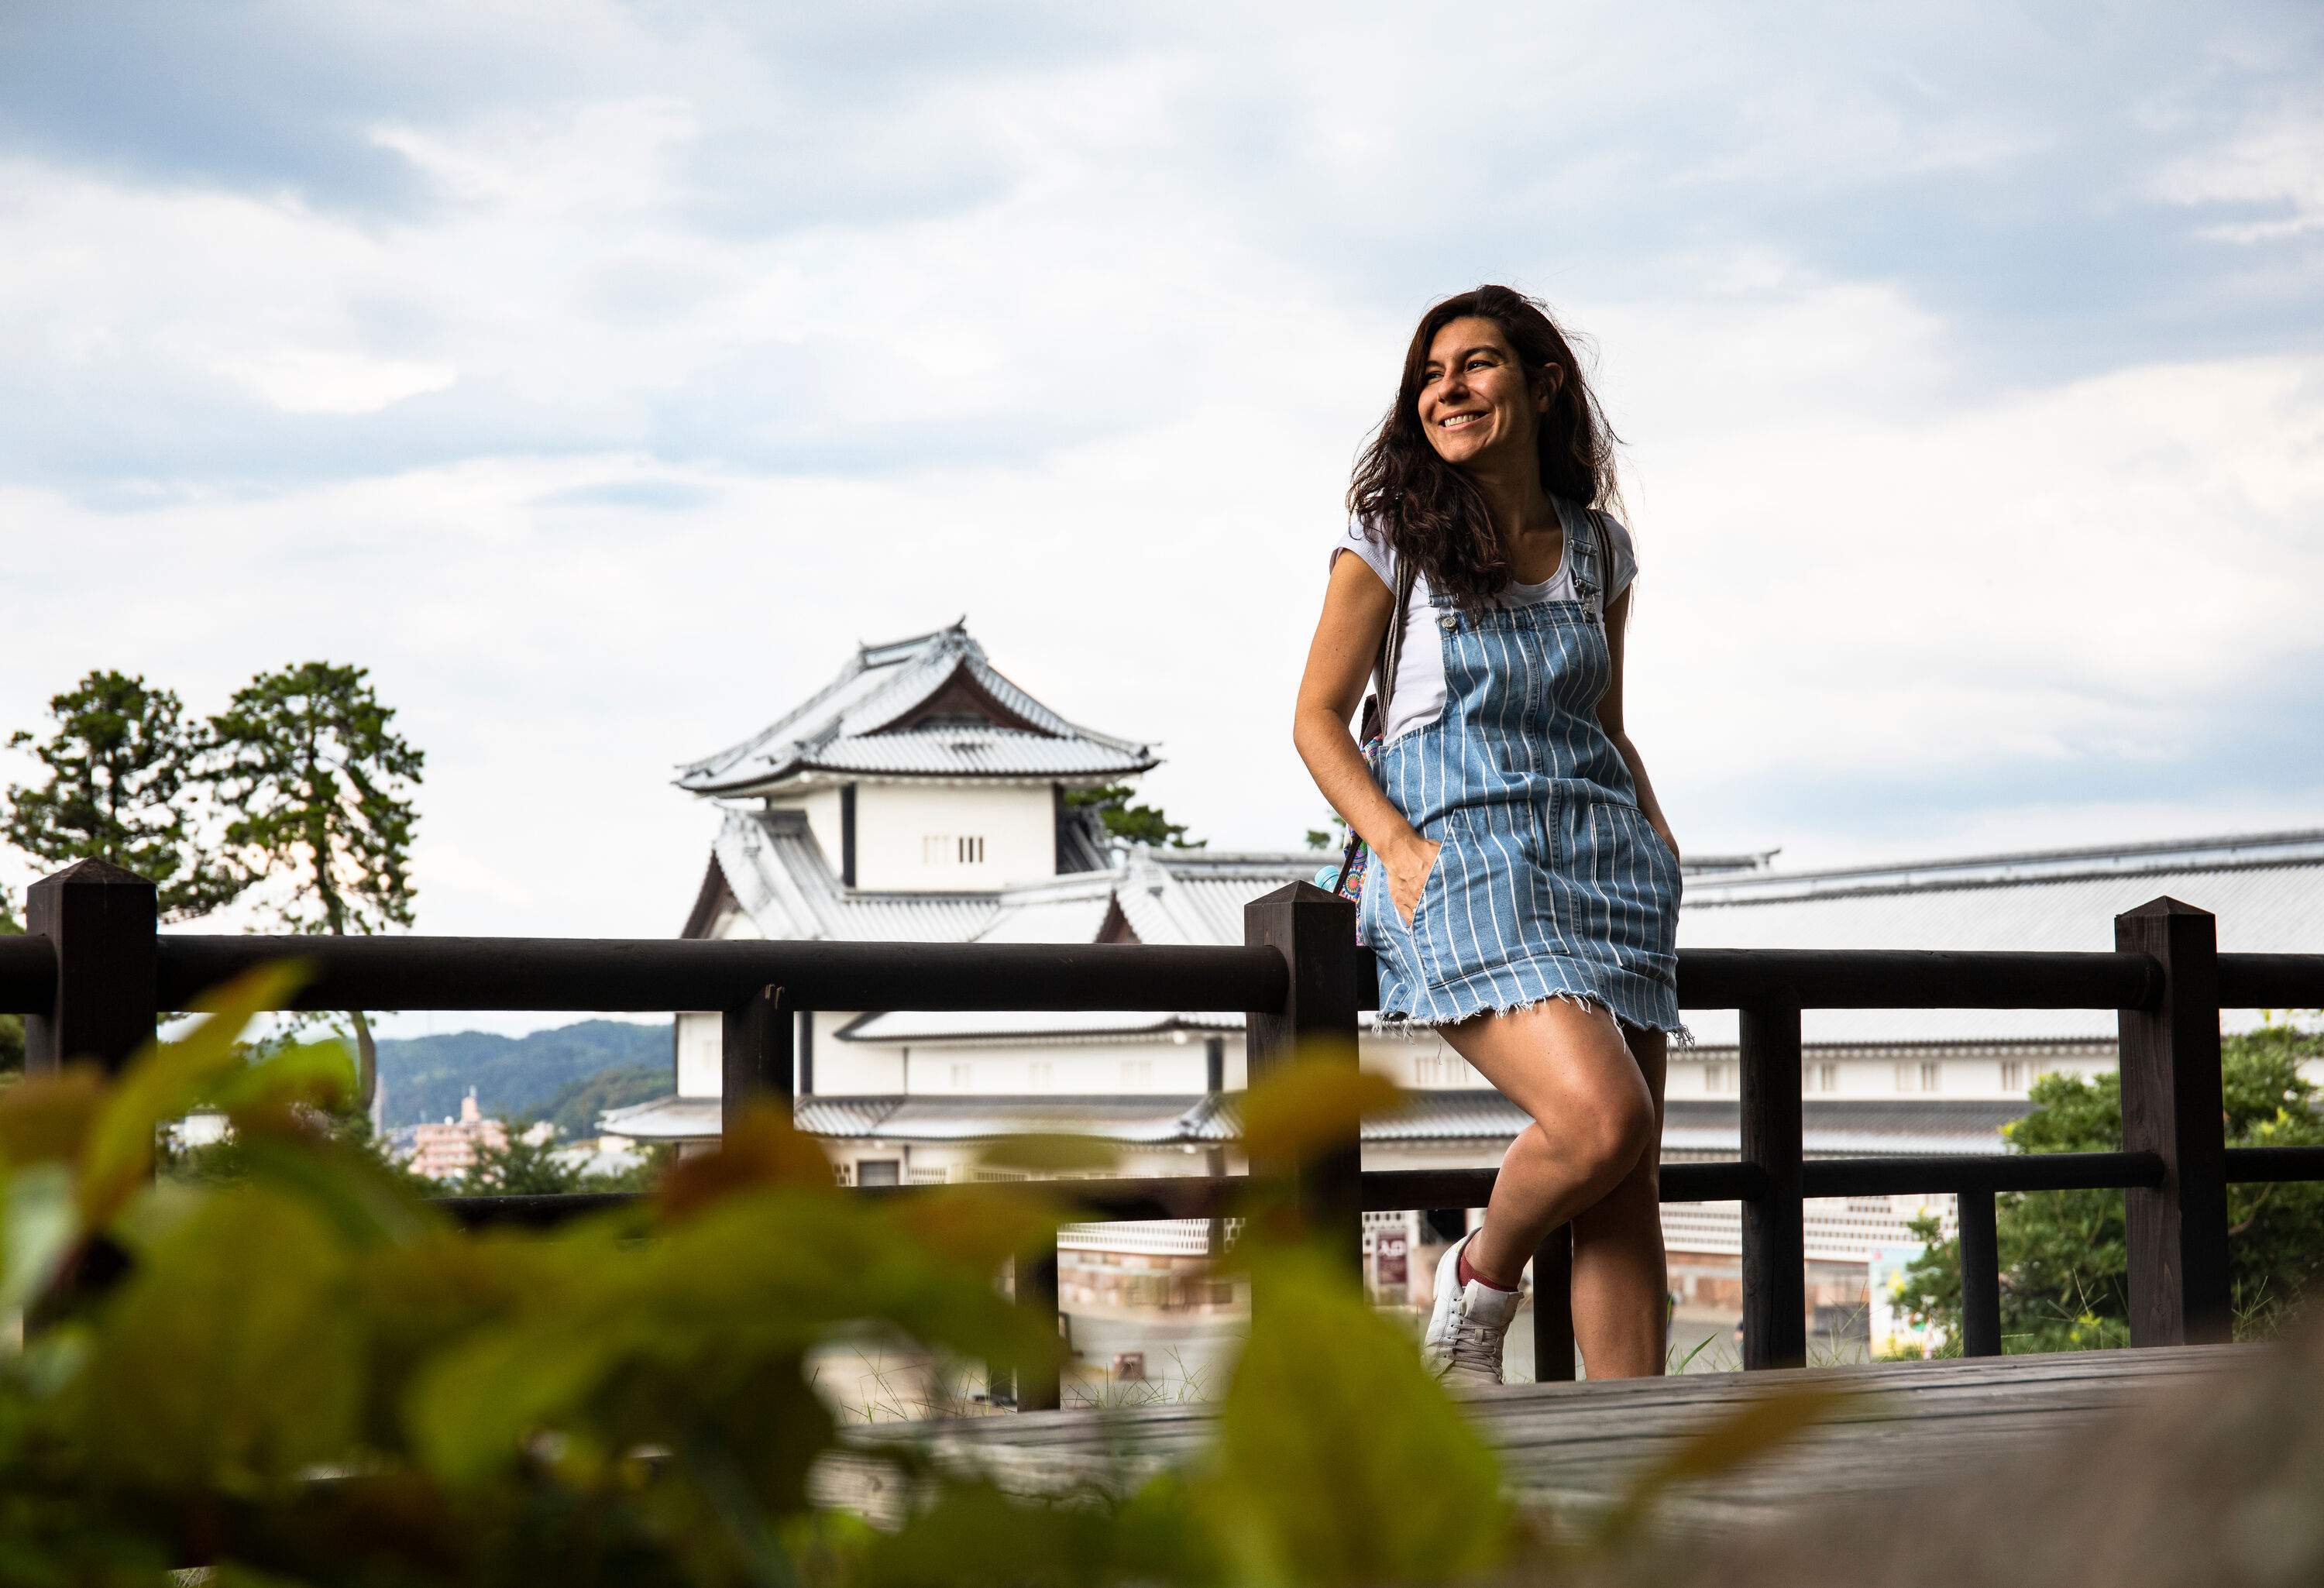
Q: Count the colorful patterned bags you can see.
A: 1